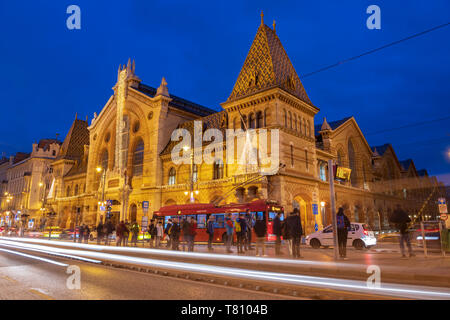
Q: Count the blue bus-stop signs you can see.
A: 1